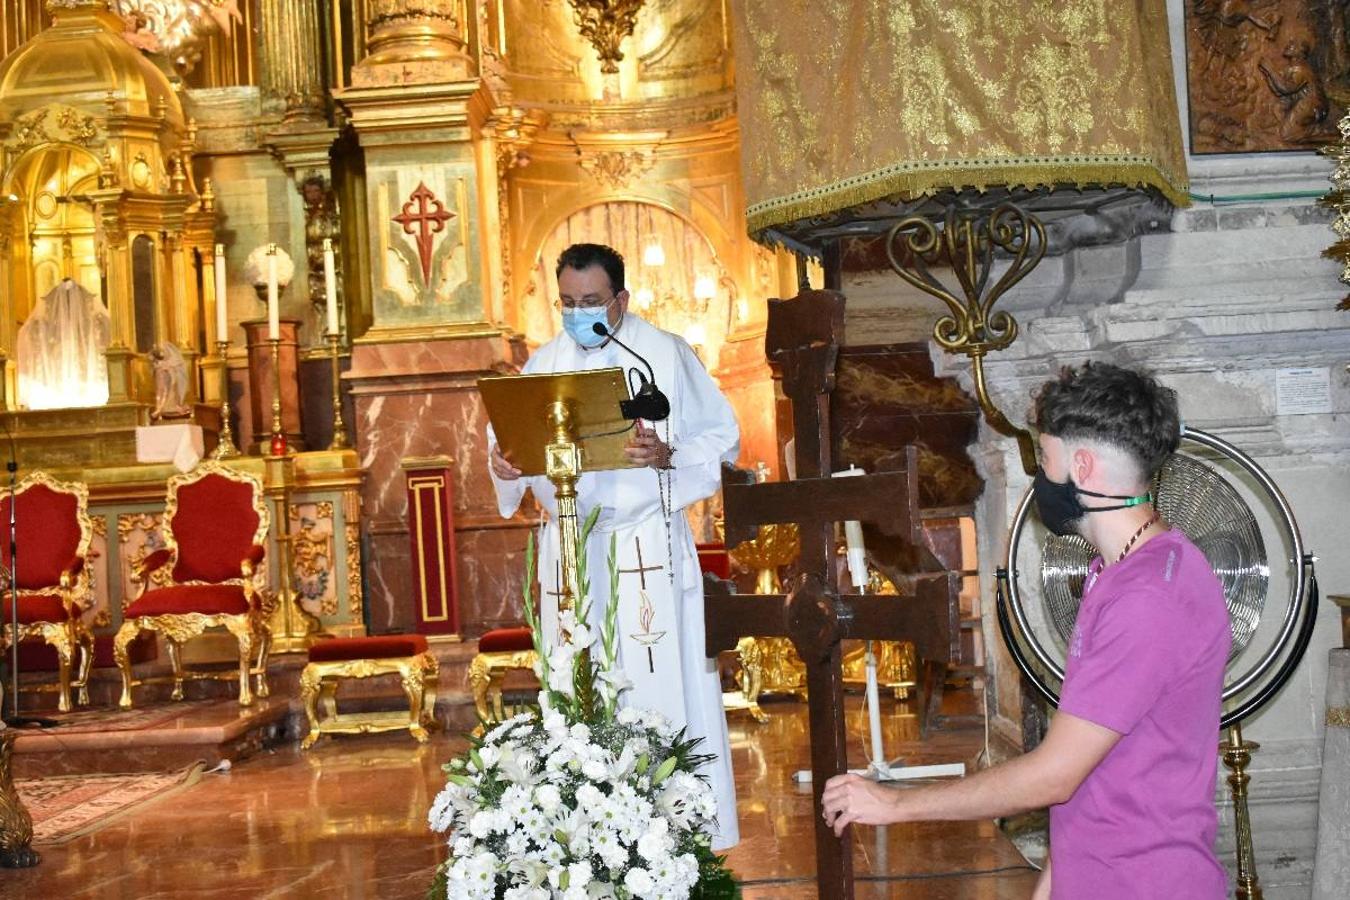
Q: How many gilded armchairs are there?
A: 2